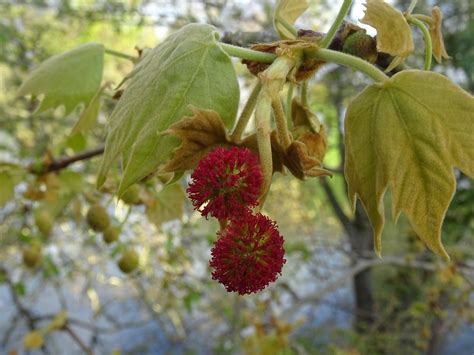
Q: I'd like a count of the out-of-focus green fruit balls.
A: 6